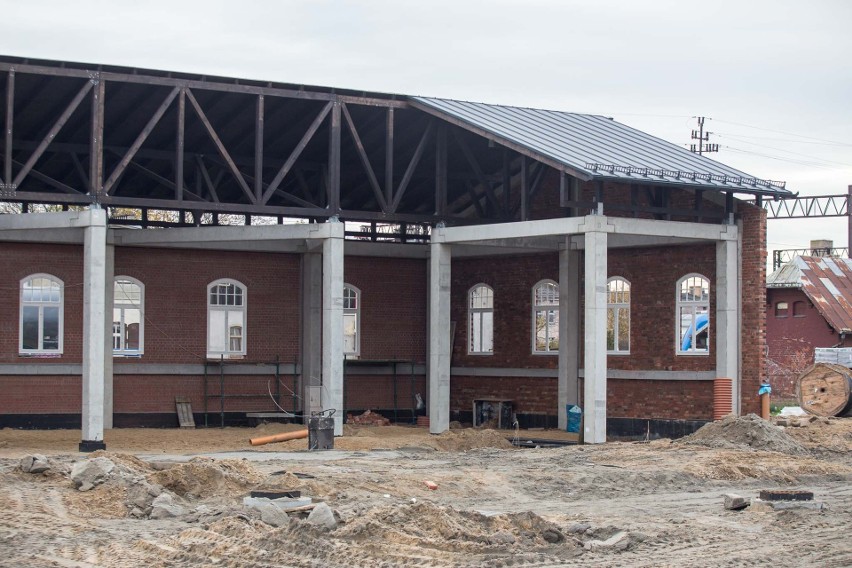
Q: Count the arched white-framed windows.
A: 8